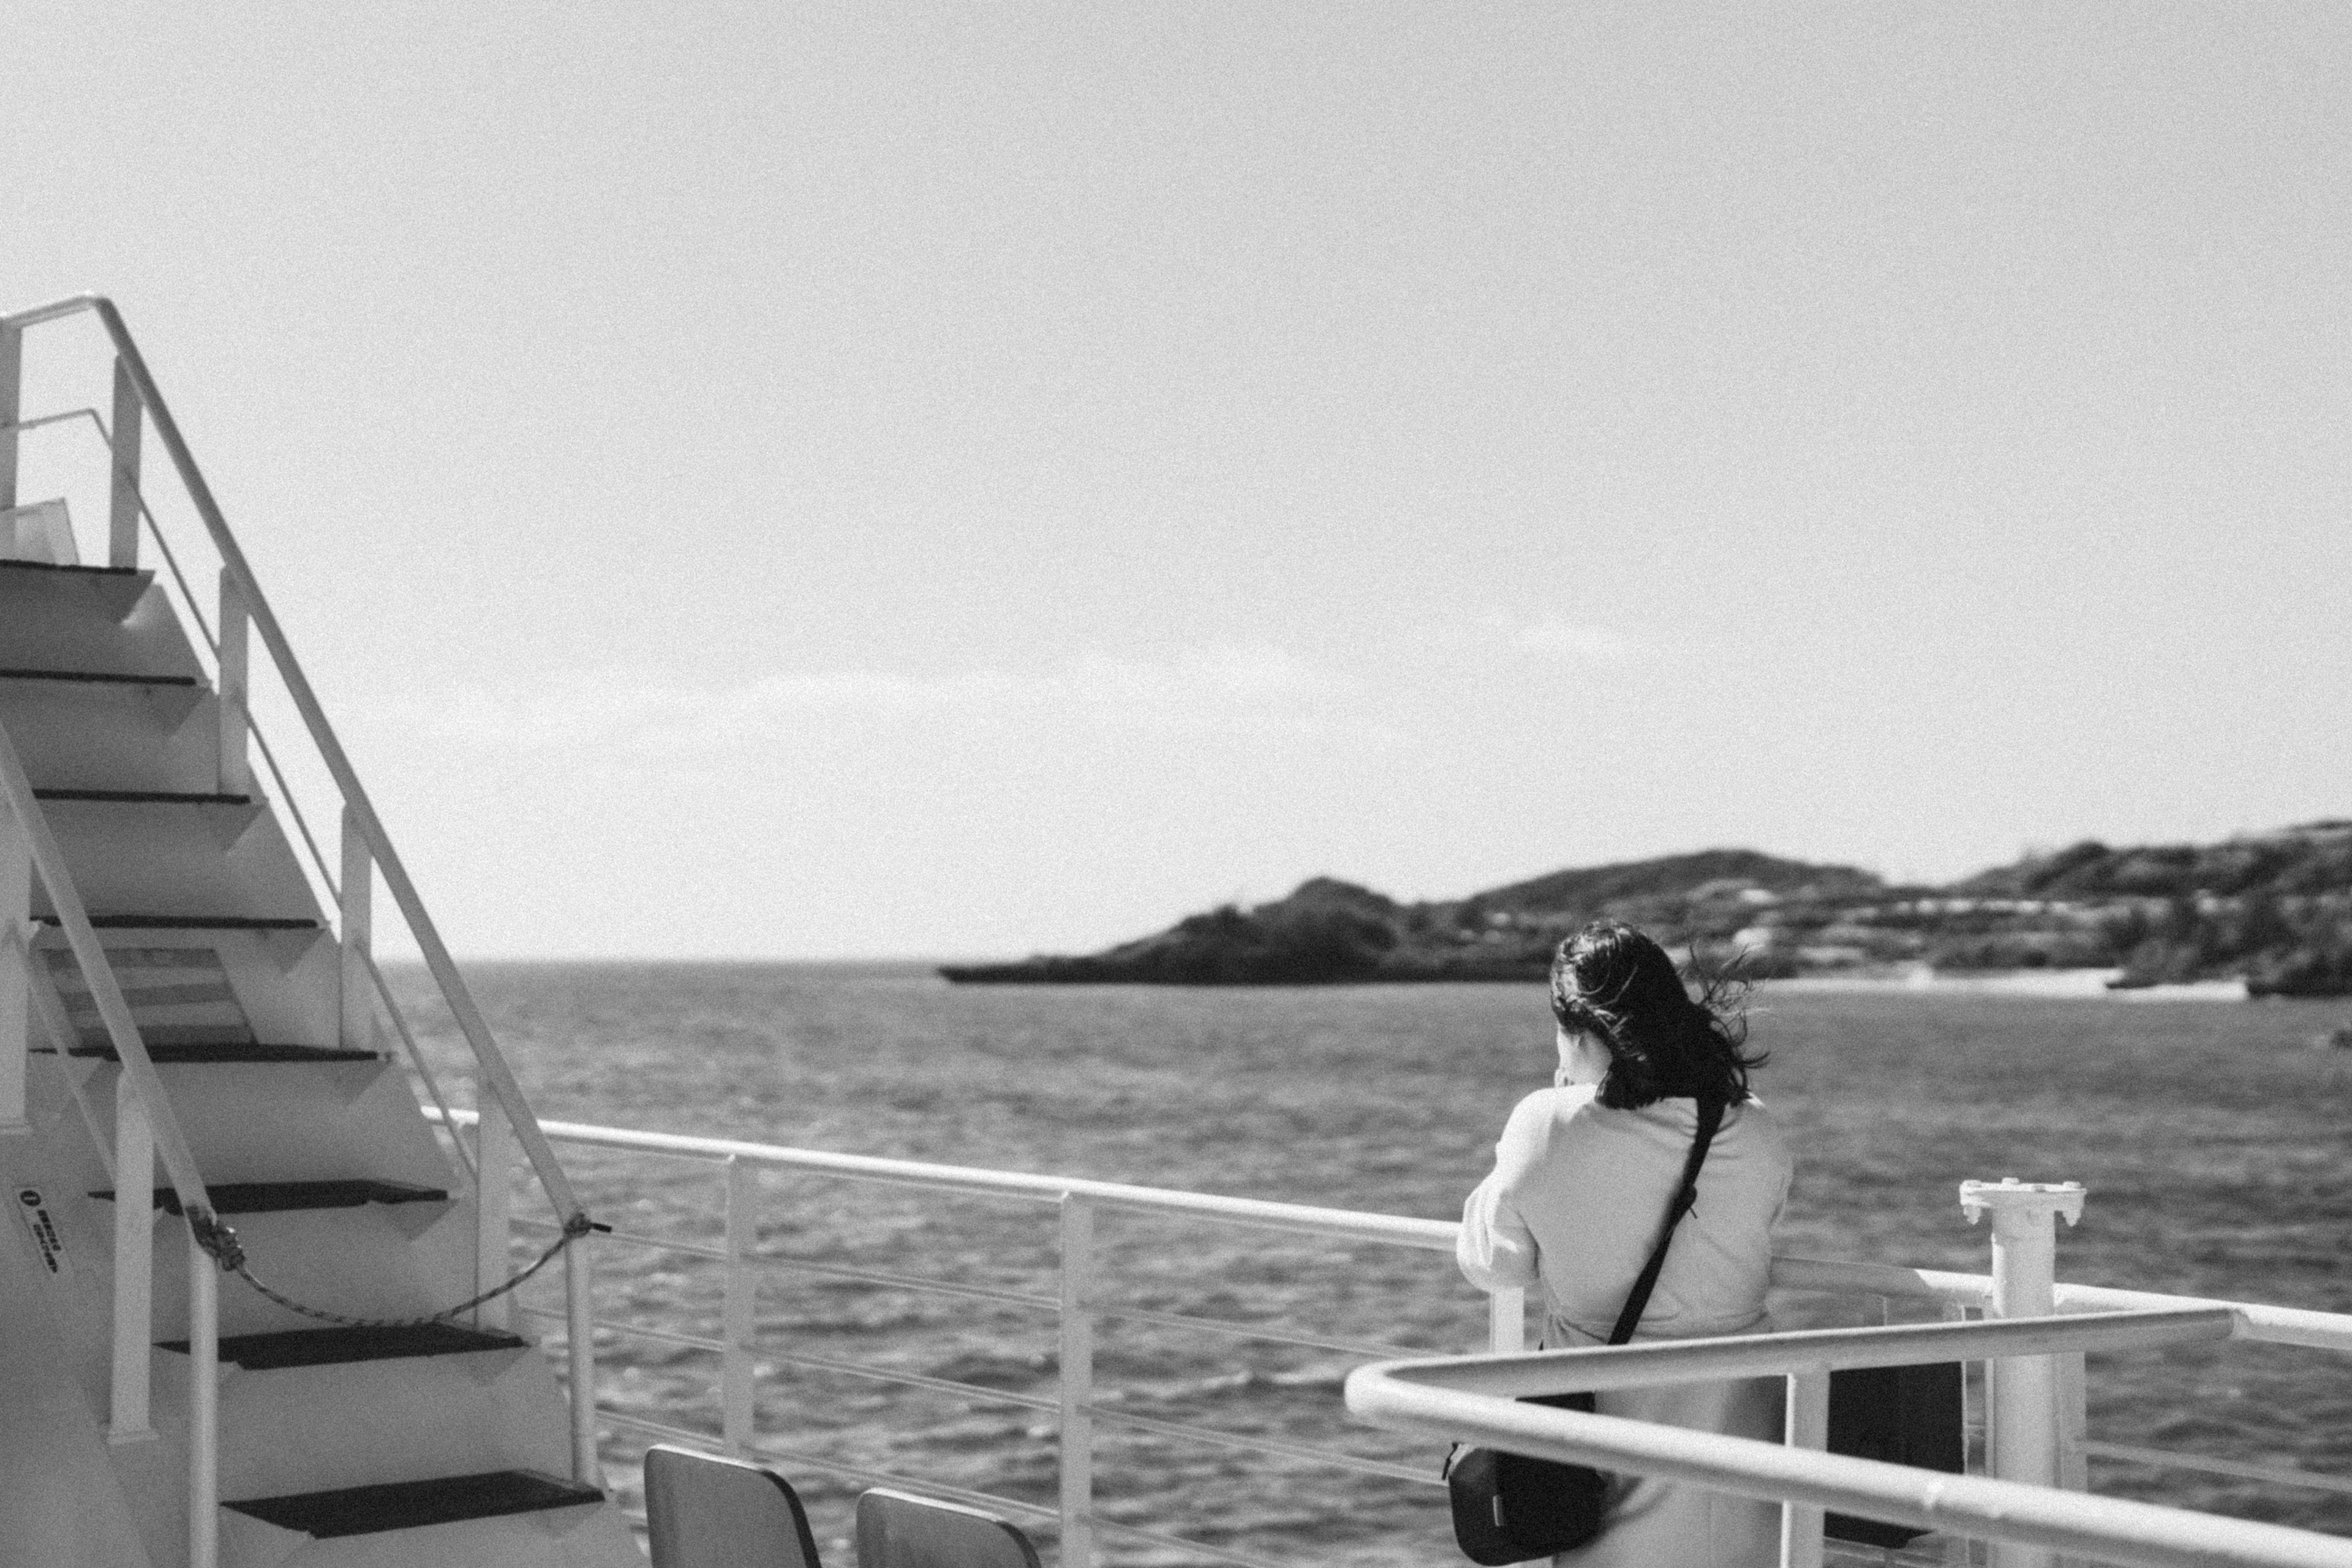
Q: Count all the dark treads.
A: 8